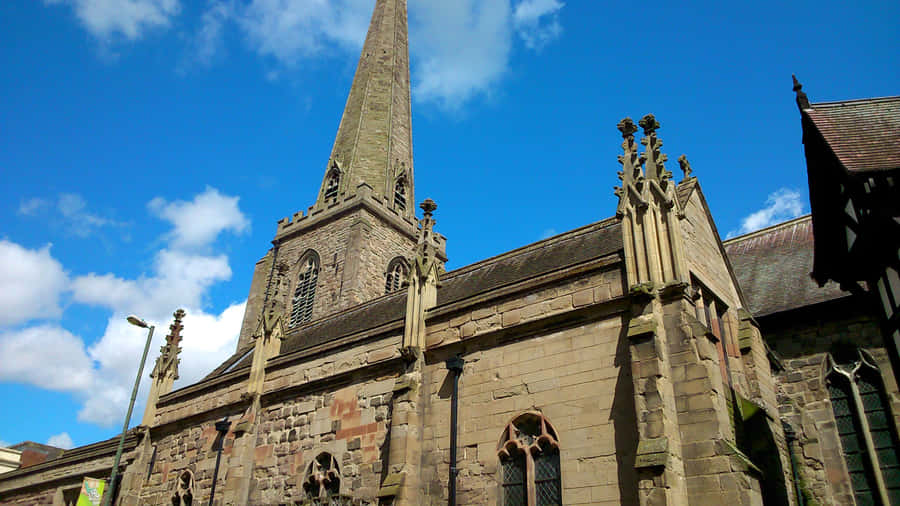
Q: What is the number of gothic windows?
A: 8